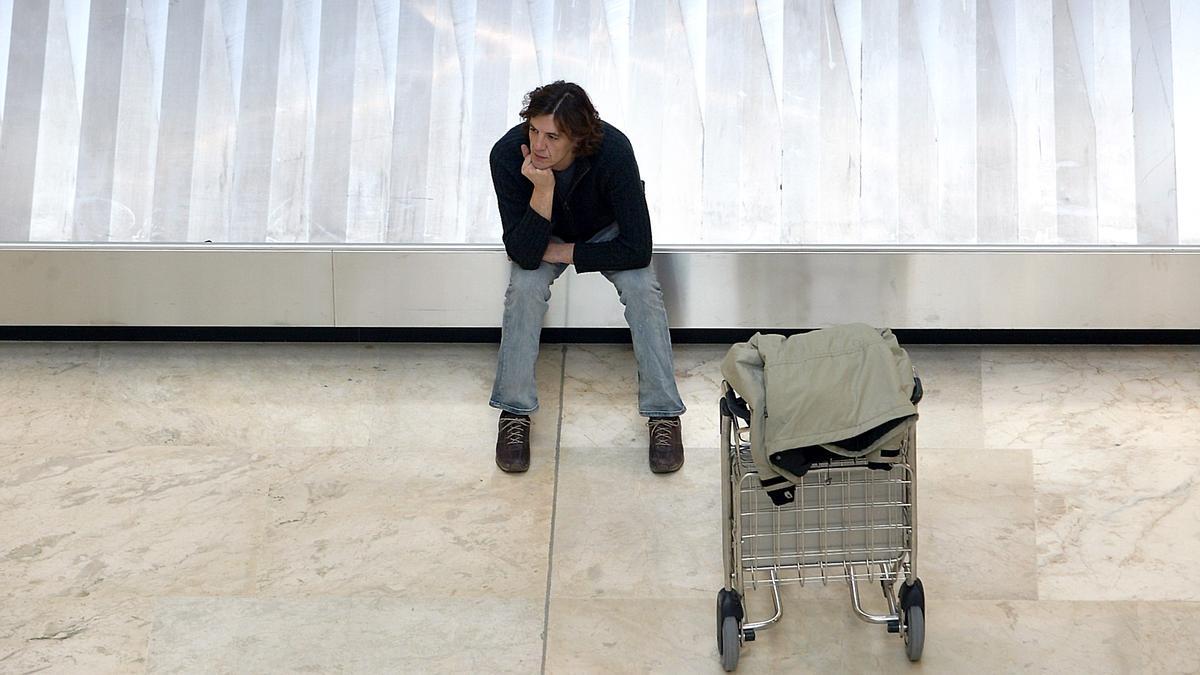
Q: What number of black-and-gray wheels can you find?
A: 2